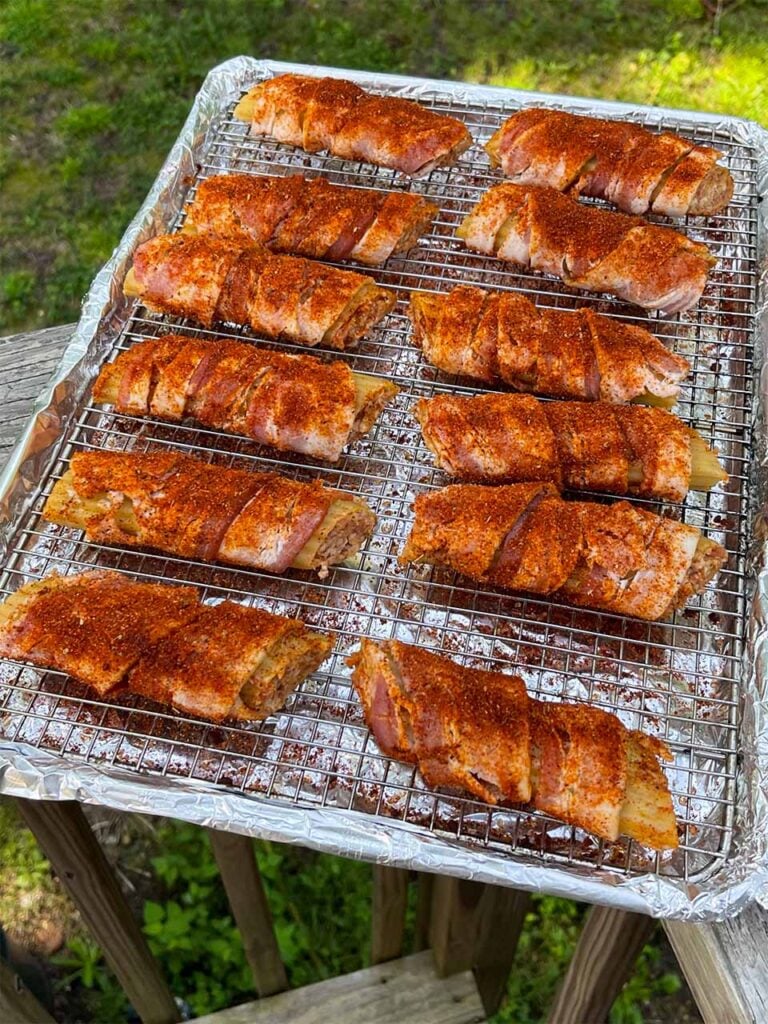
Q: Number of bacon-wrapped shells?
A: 12